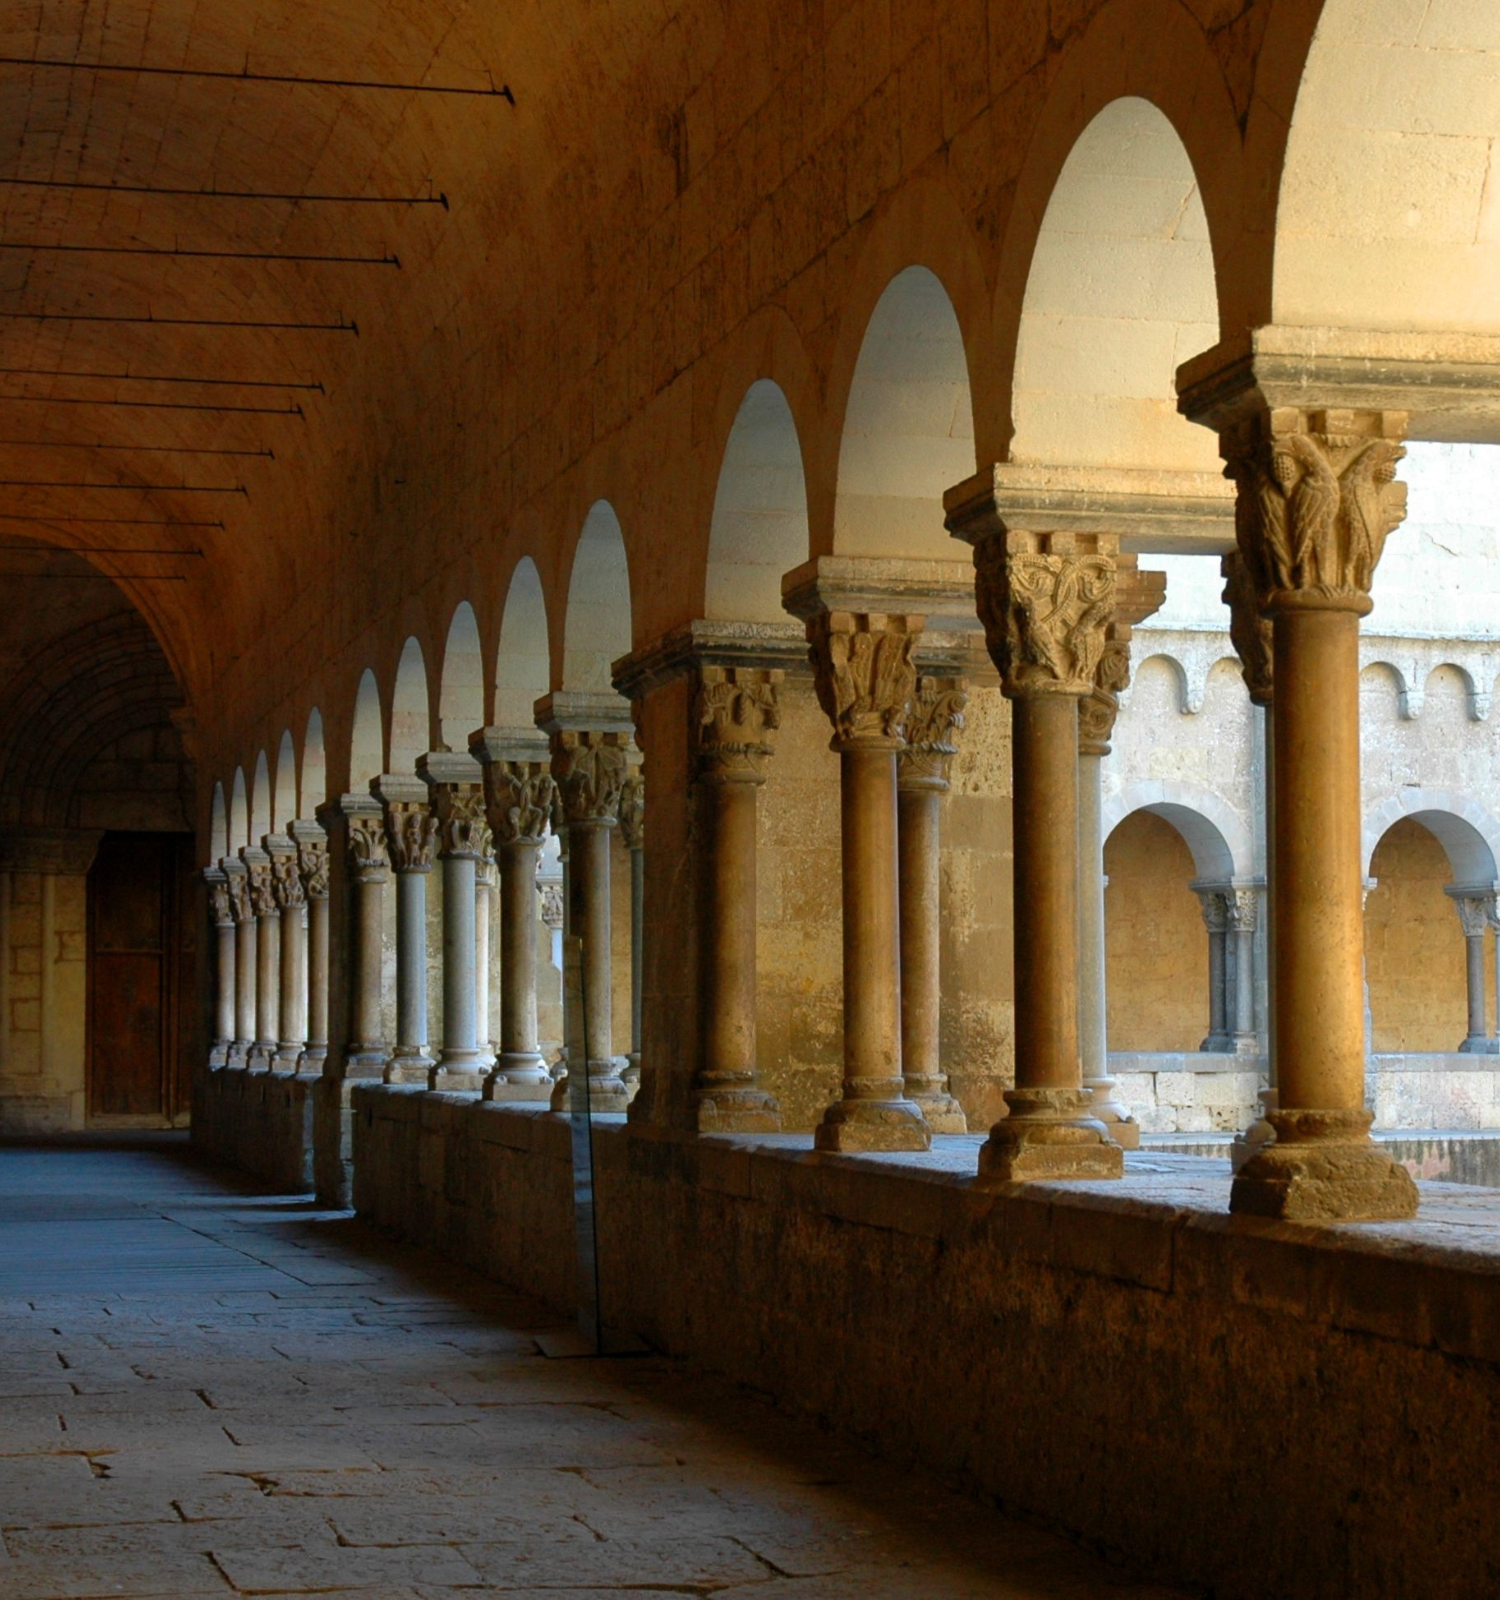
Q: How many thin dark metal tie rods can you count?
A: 11